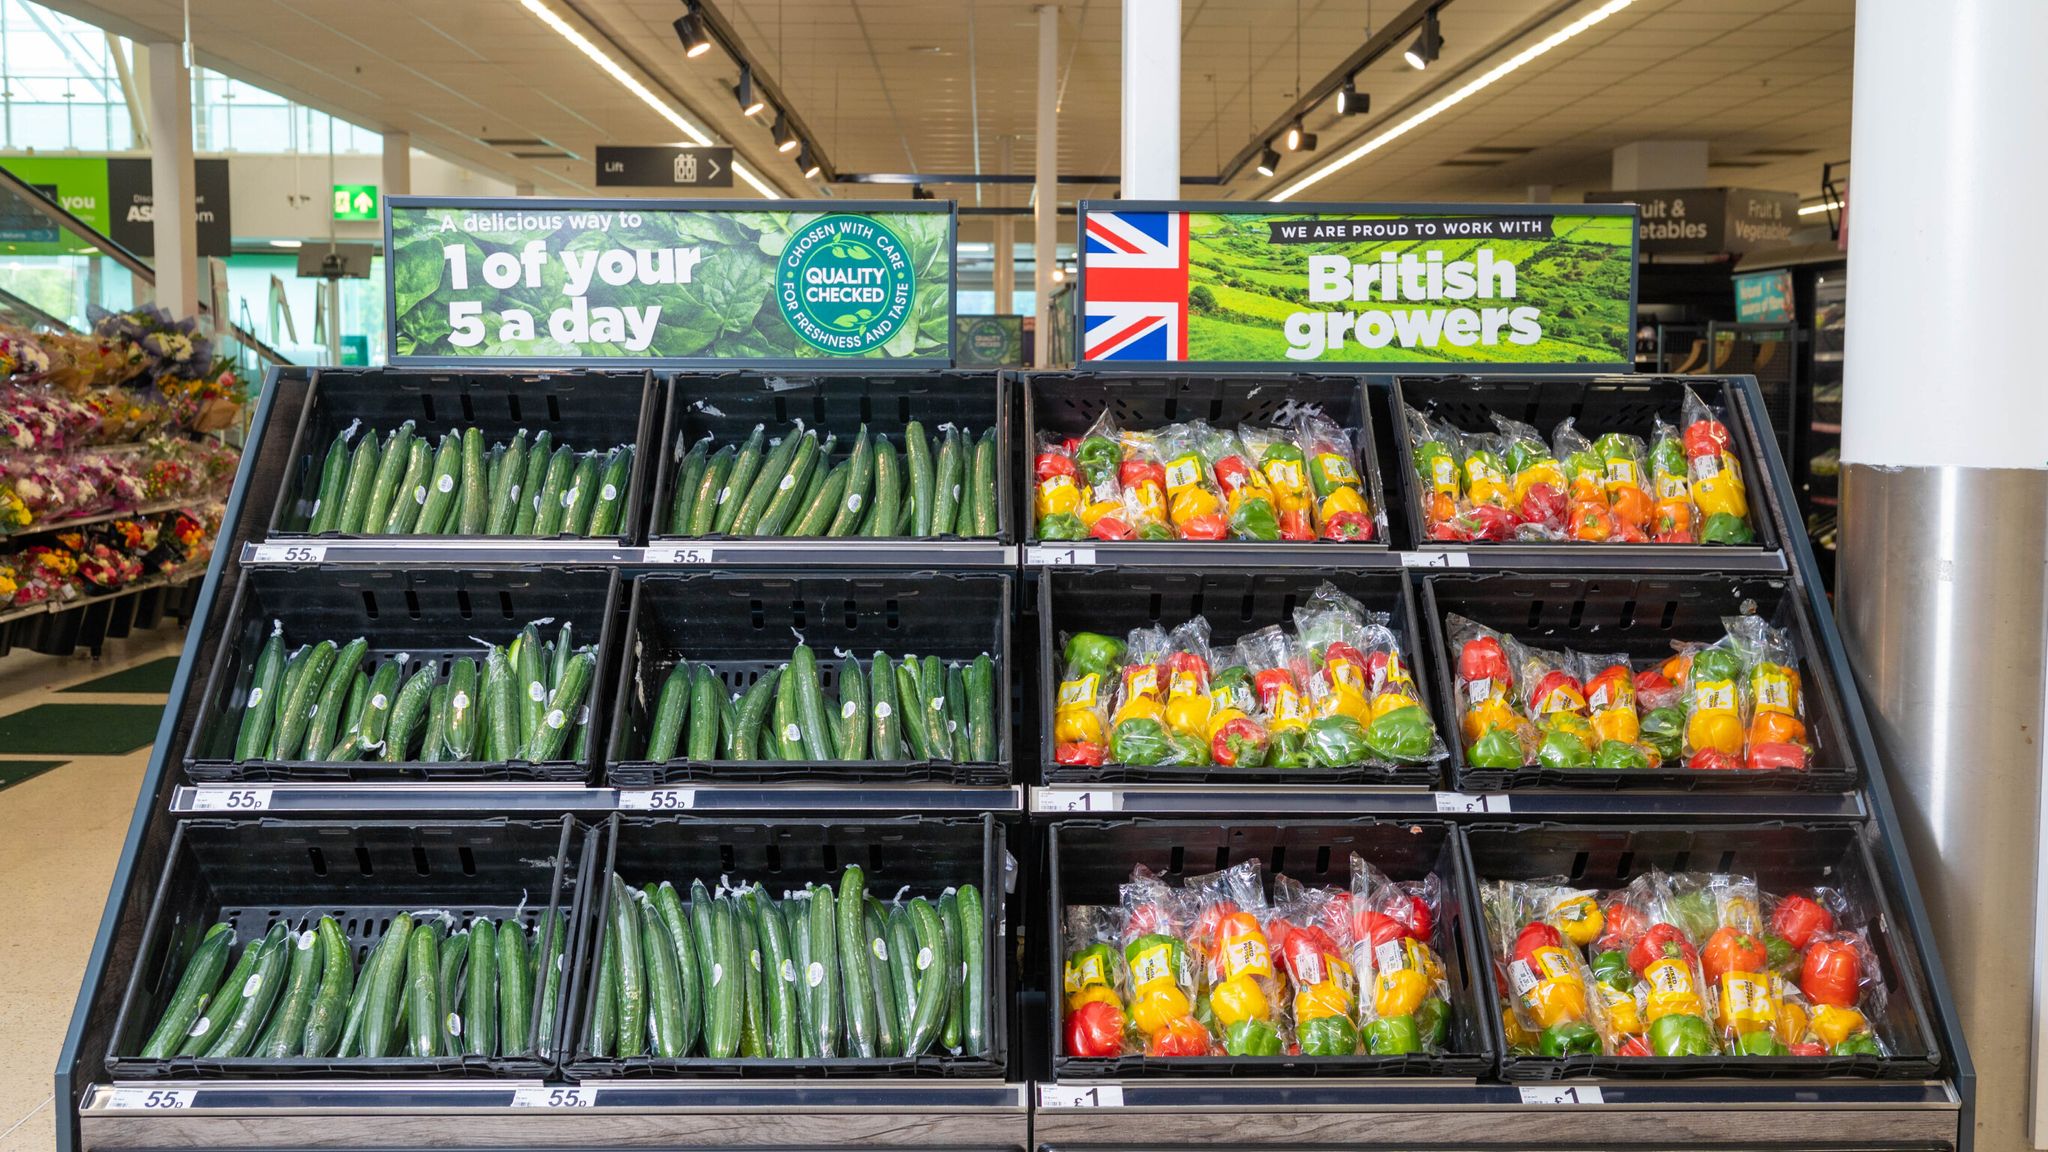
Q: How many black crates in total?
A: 12